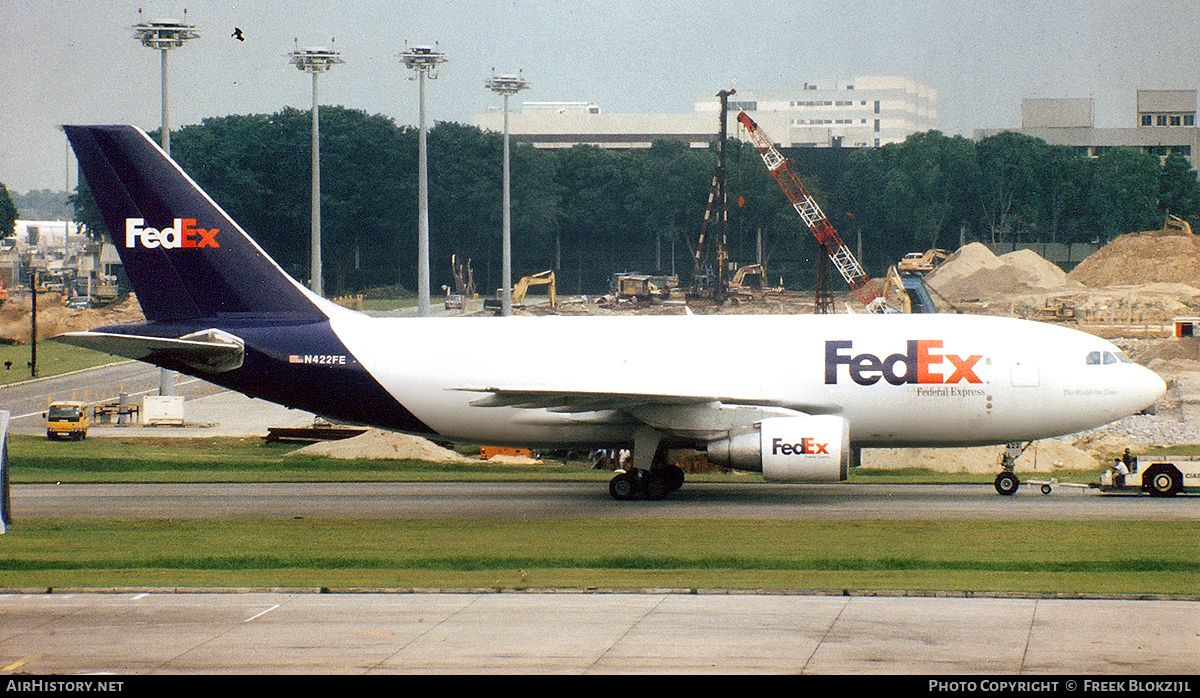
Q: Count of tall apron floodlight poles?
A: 4